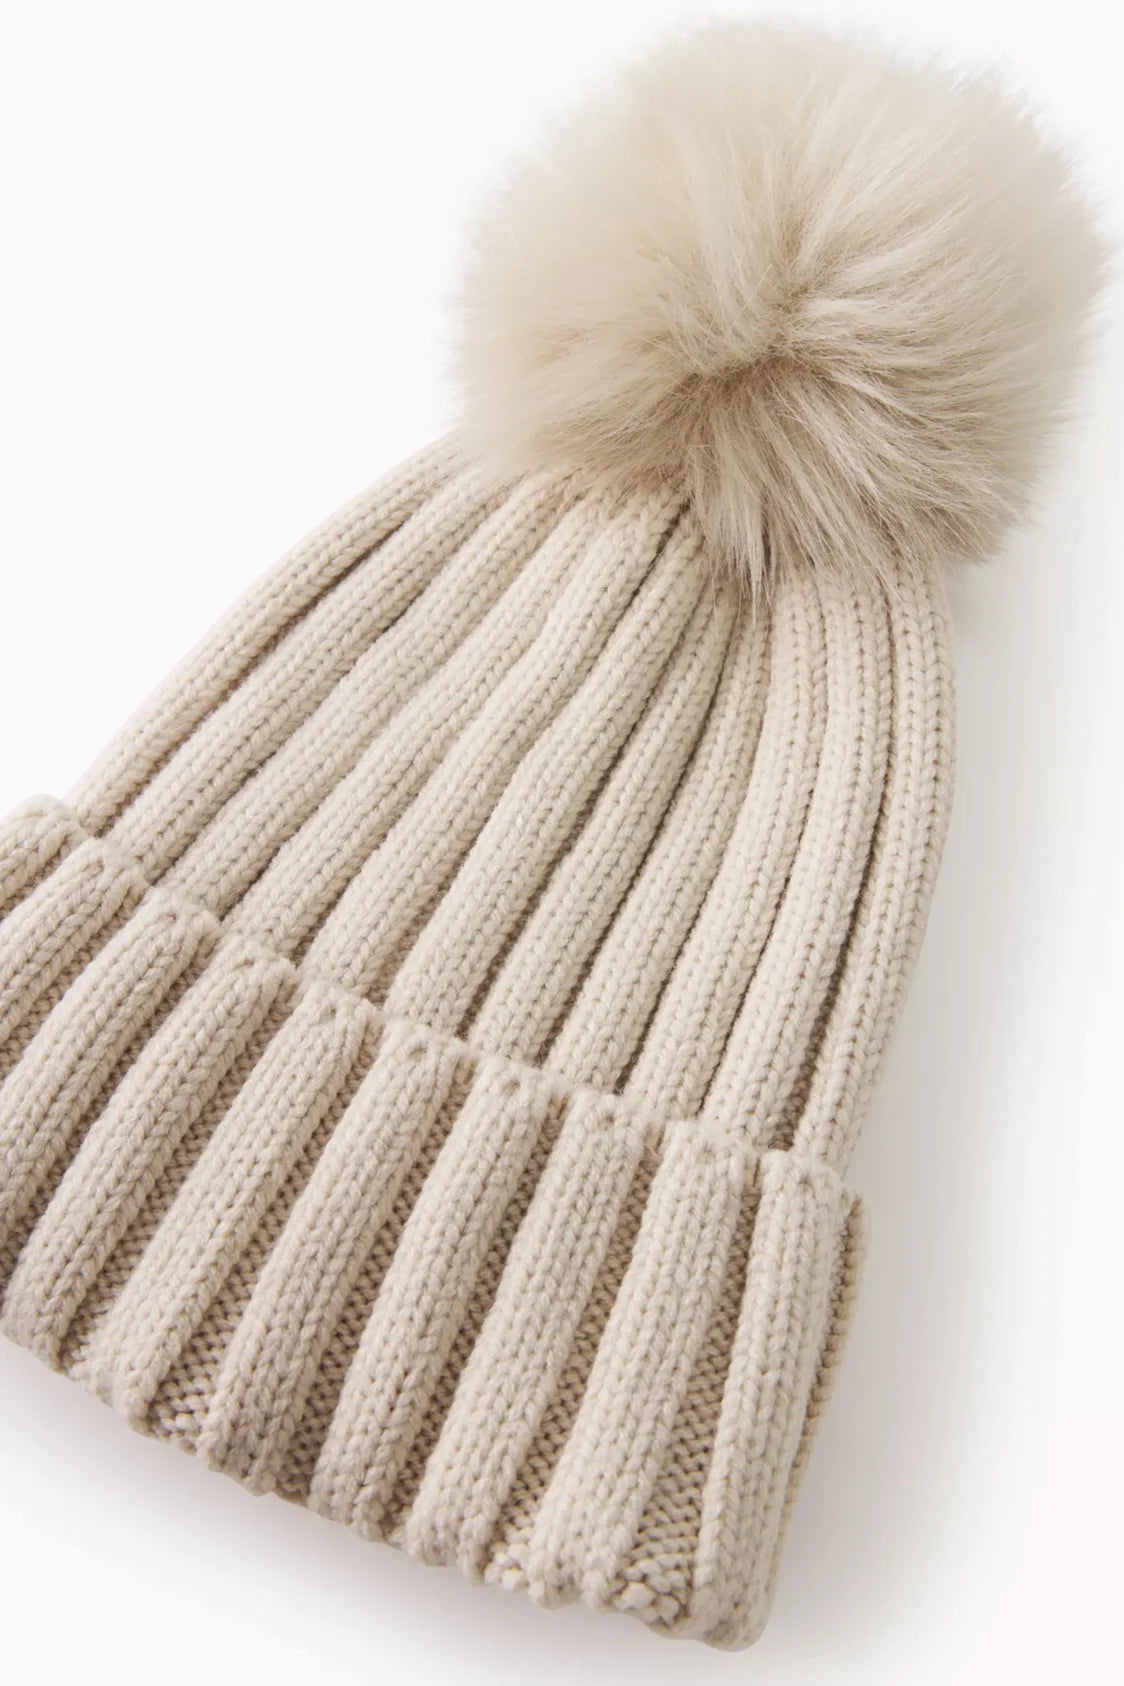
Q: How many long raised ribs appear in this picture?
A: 11